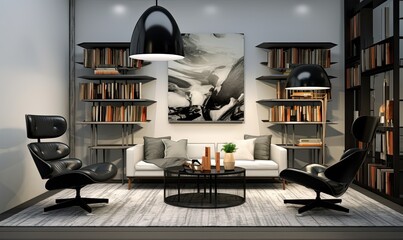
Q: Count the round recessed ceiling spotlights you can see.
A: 3